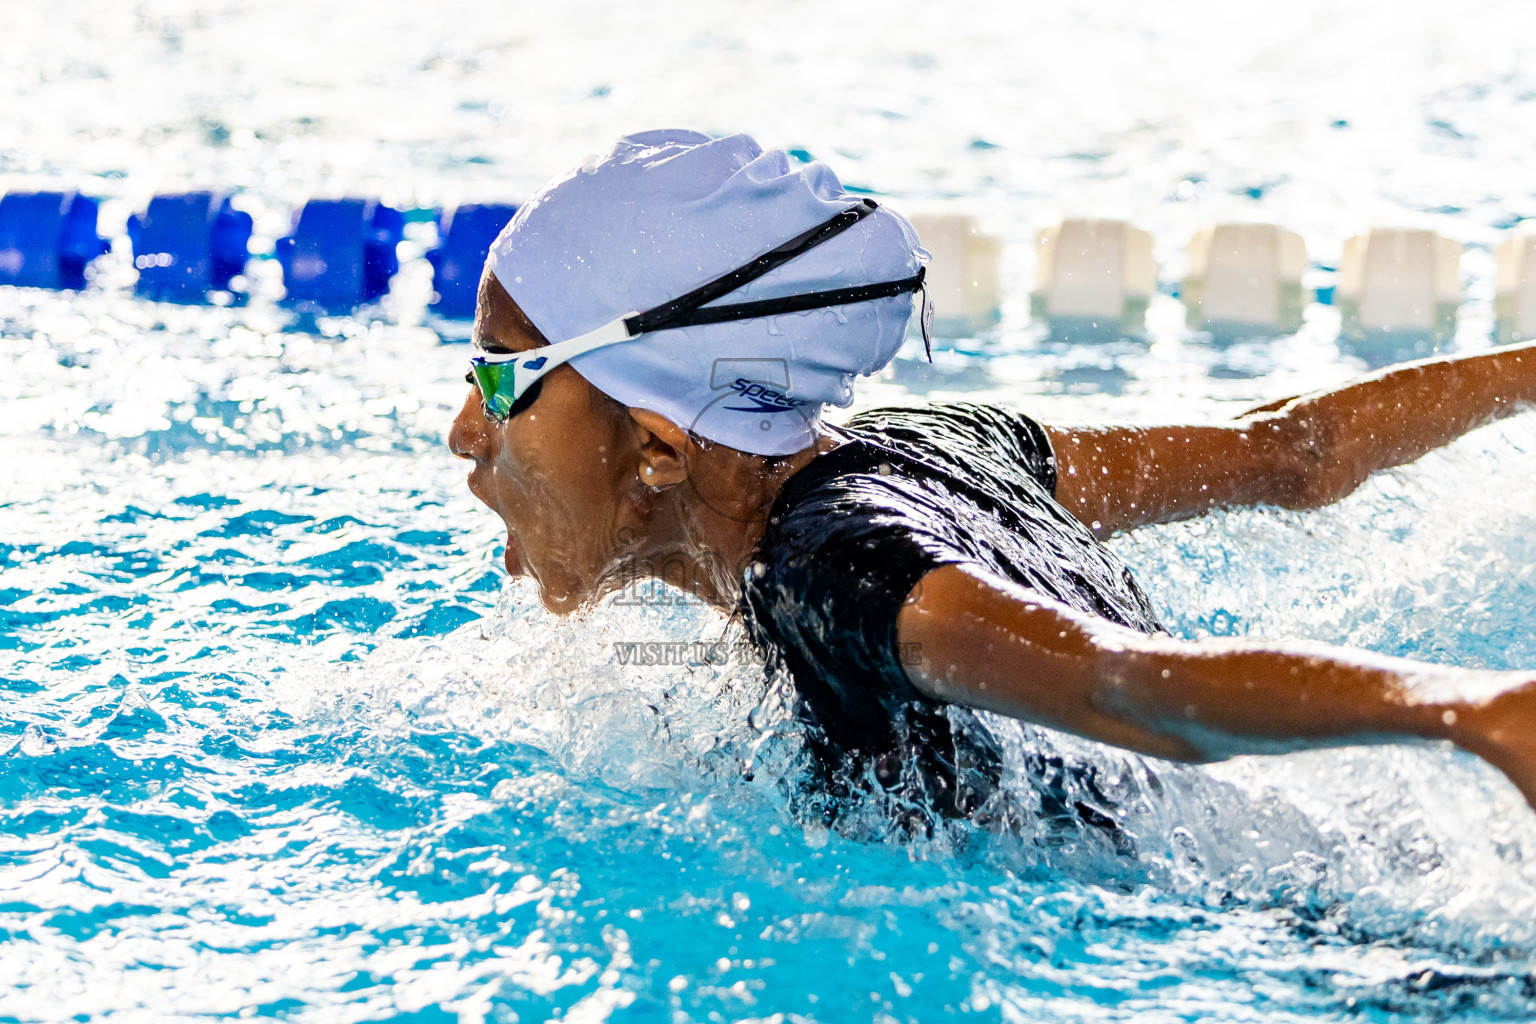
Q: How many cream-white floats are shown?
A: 5